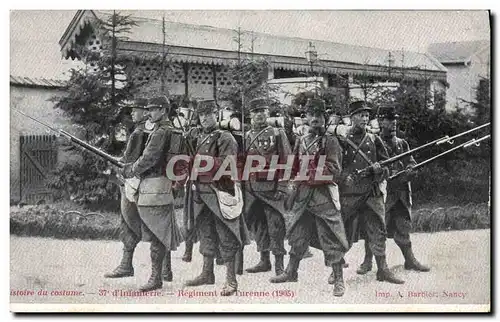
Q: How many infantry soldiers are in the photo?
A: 7